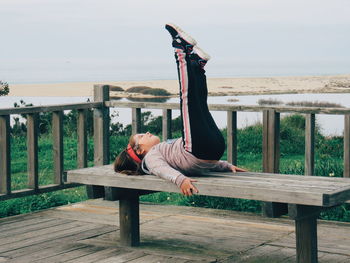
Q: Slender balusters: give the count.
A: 9